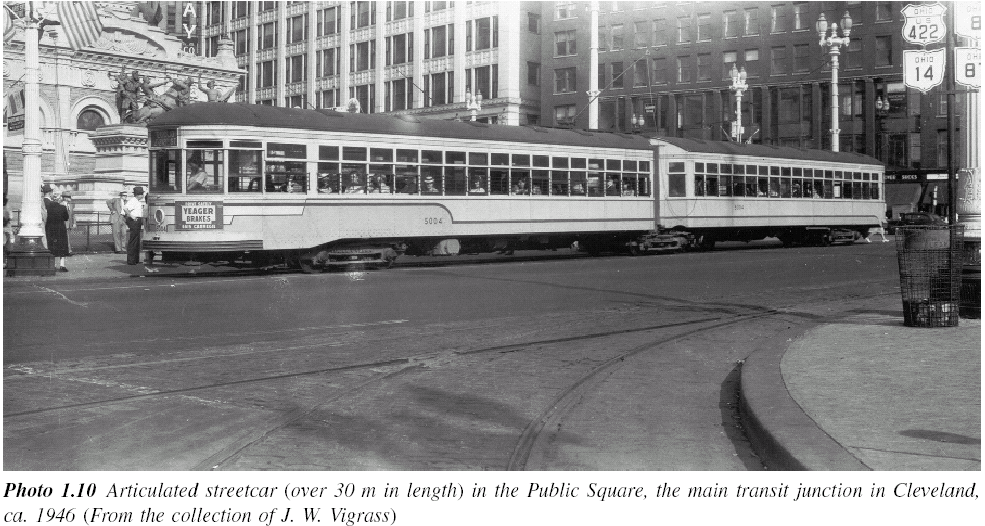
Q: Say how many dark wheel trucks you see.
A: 3